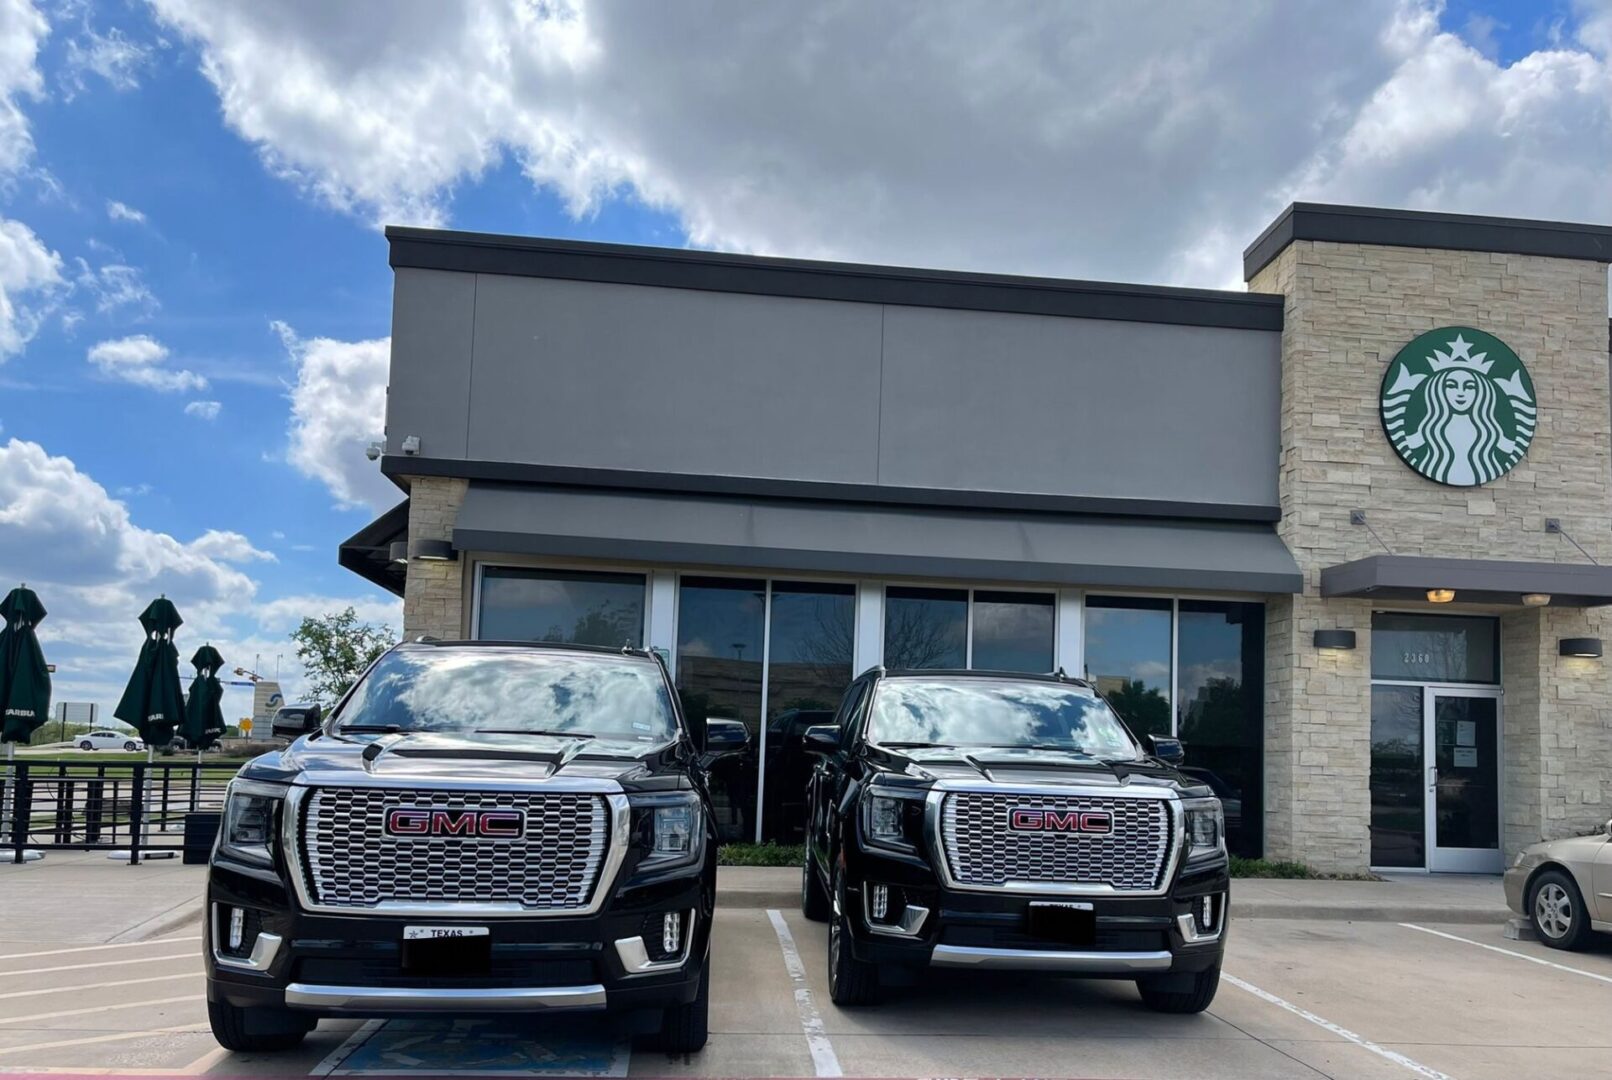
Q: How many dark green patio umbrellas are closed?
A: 3